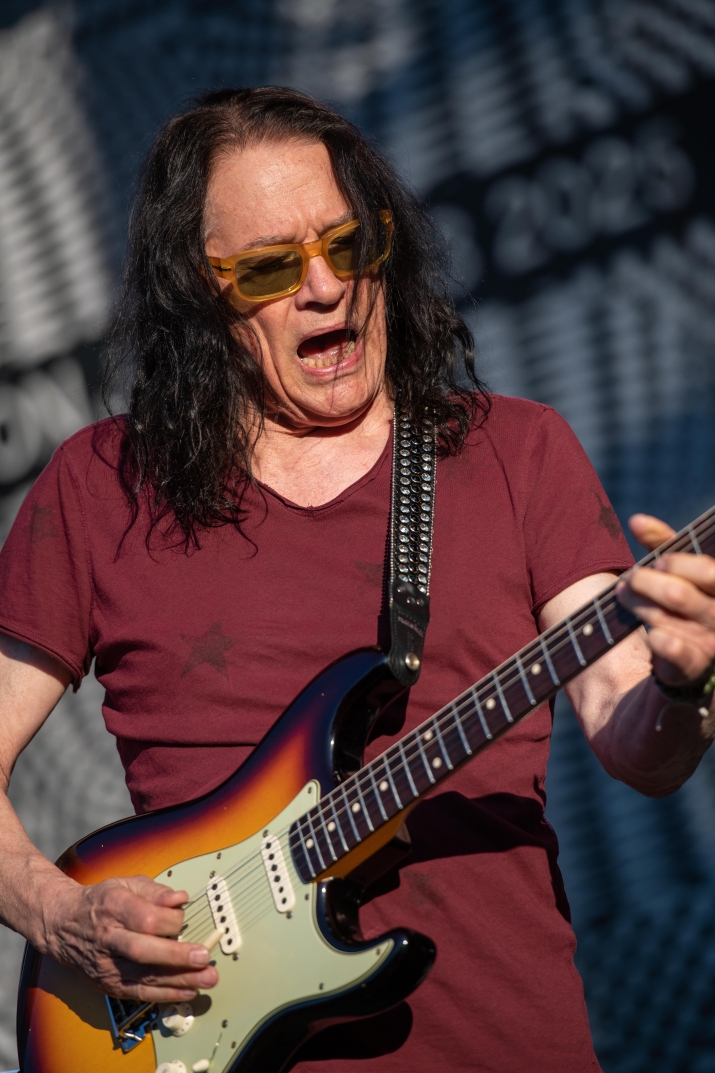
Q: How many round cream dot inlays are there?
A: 9